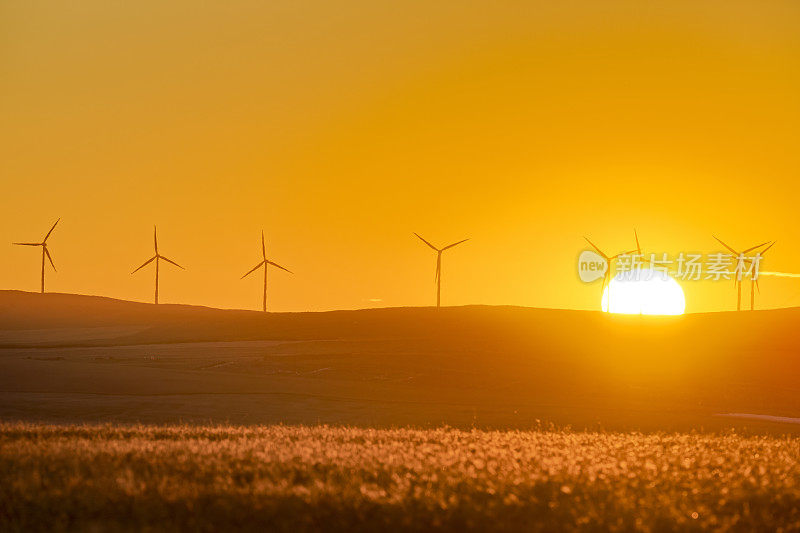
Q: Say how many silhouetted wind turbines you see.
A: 8